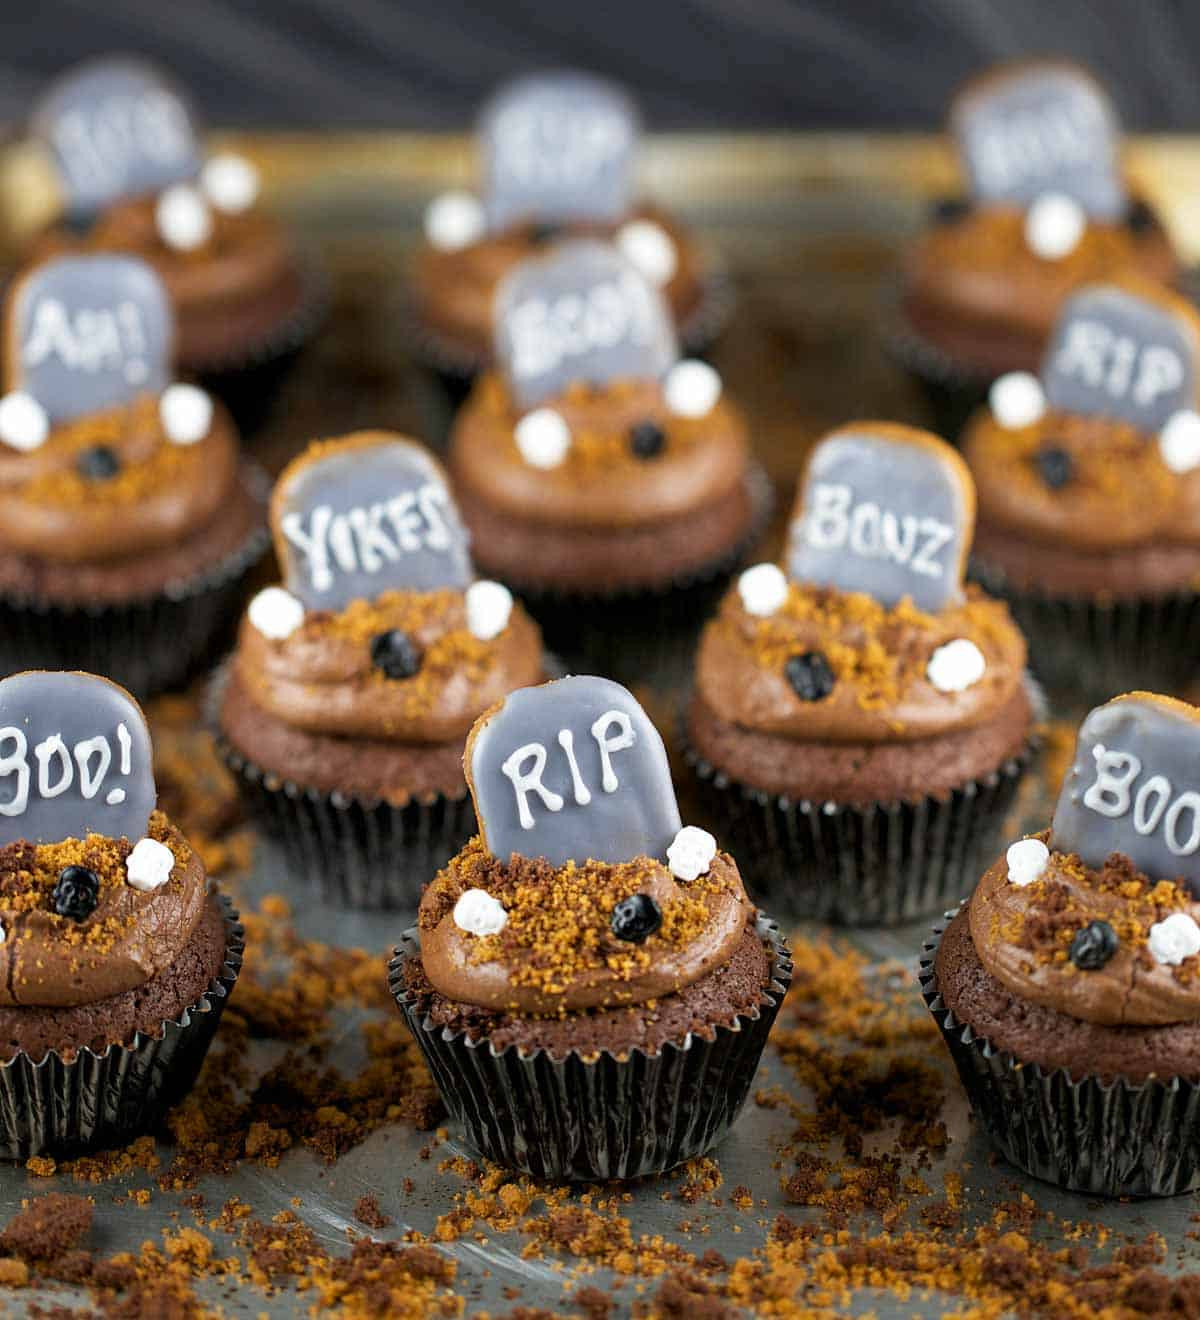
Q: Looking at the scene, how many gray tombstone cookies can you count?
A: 11